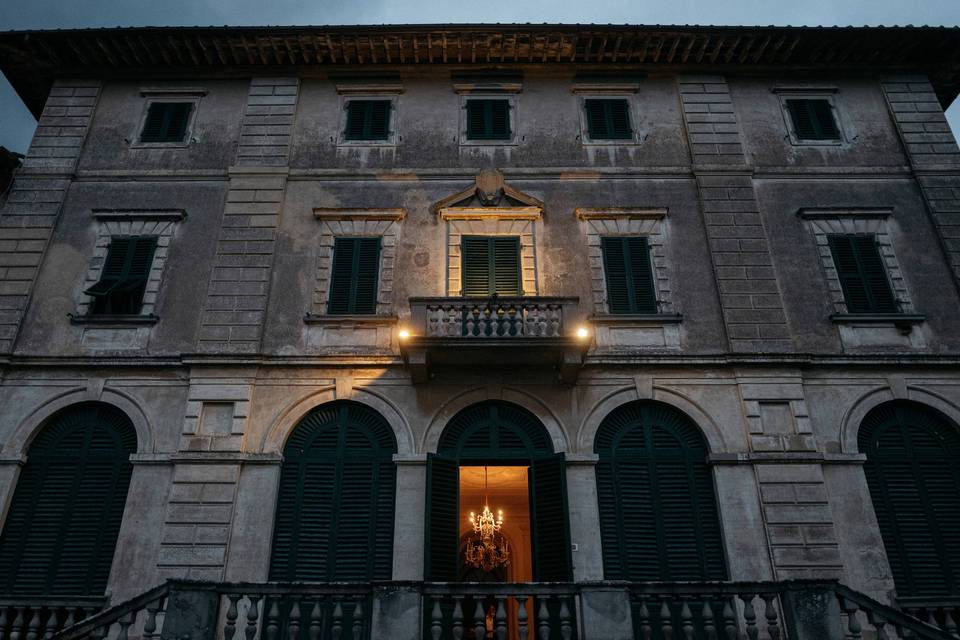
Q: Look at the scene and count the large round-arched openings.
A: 5